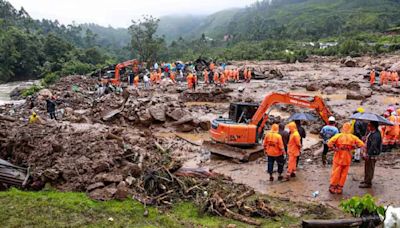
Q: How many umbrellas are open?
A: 2